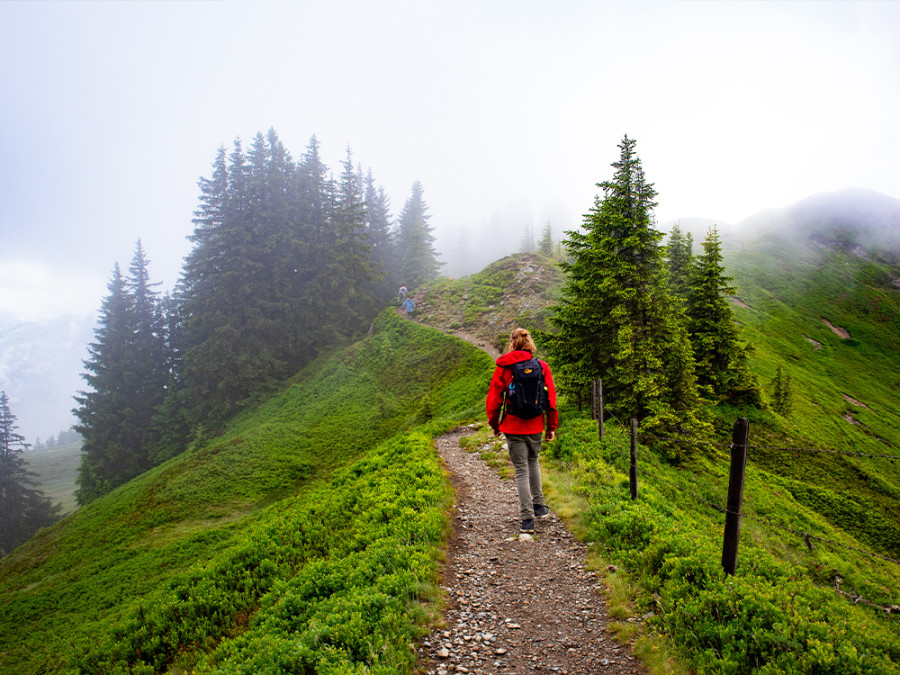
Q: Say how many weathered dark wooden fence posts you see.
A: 4